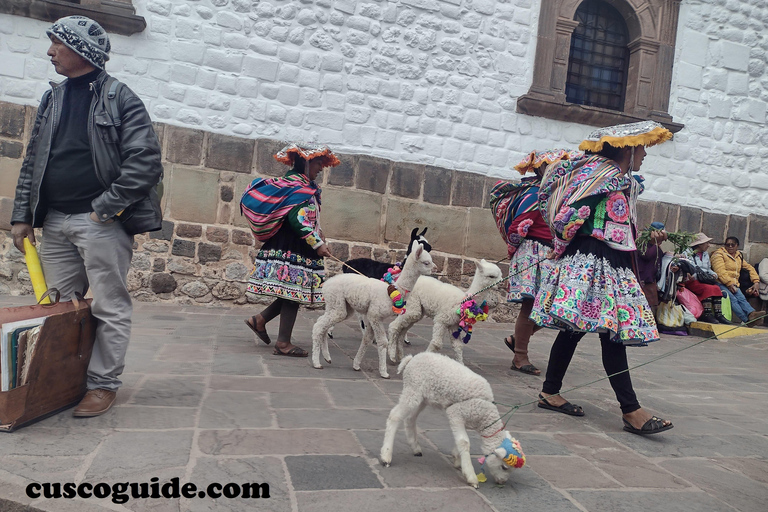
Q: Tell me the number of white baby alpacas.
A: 3